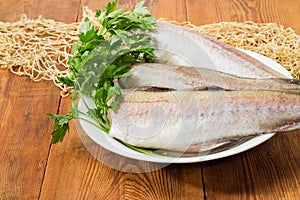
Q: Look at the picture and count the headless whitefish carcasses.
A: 3